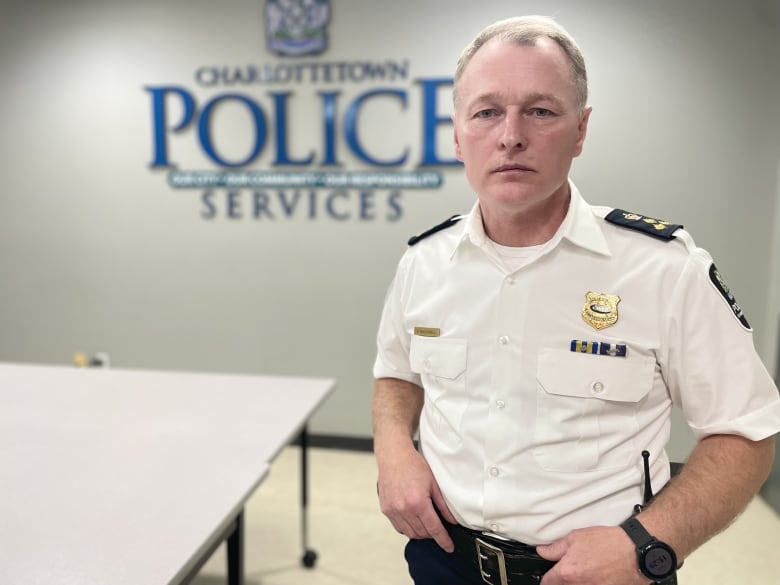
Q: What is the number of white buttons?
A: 7